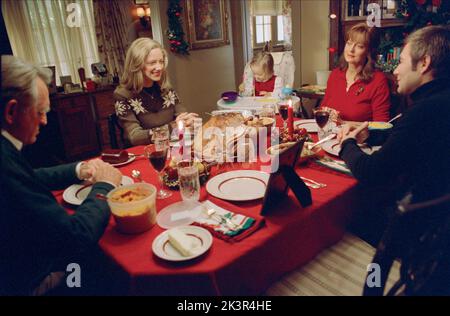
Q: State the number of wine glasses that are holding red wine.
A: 3